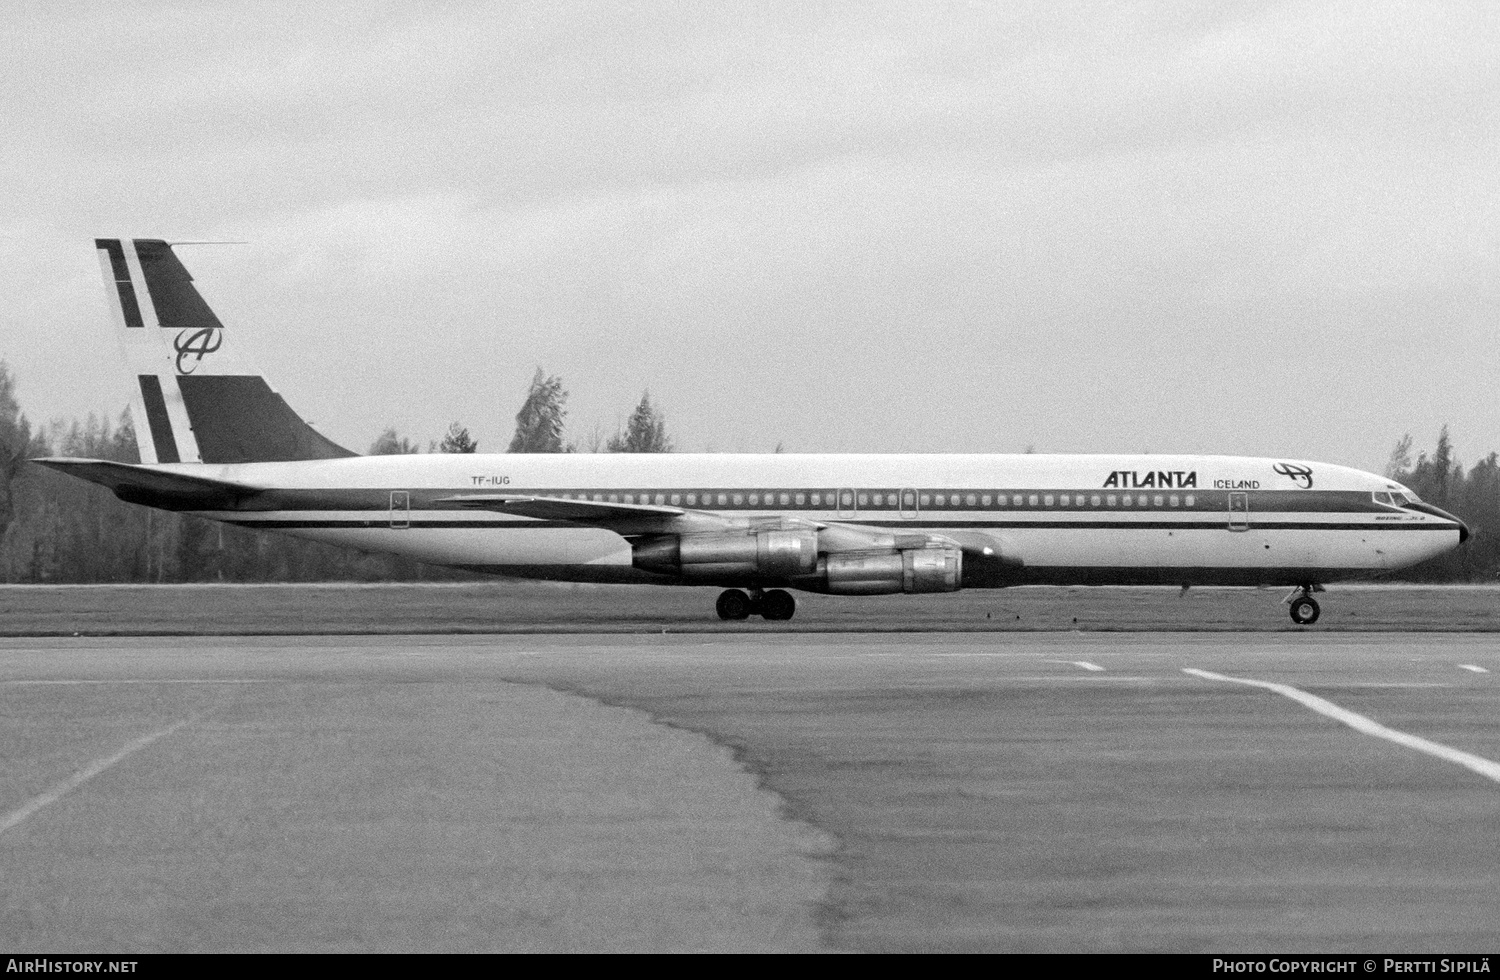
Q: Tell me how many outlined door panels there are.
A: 4